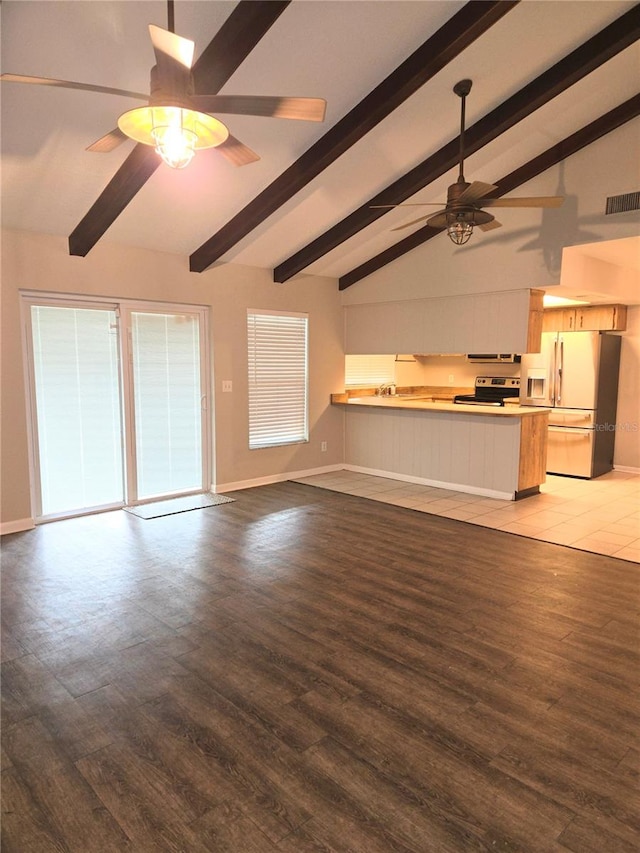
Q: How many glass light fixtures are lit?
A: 1